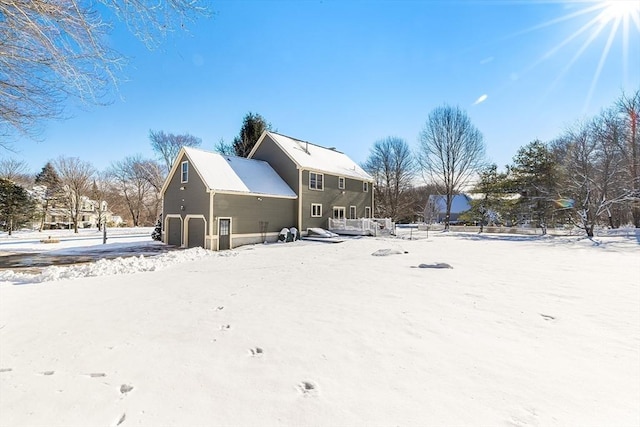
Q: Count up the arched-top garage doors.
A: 2